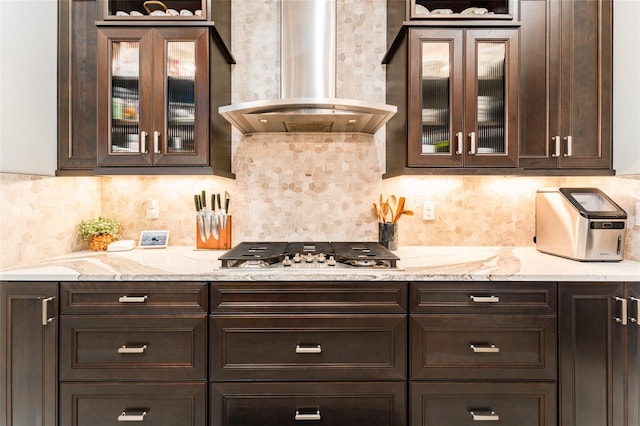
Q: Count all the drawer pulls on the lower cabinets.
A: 8